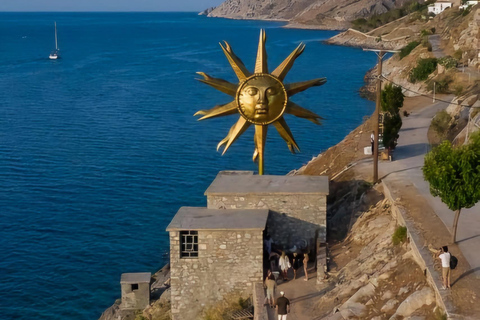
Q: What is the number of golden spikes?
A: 10